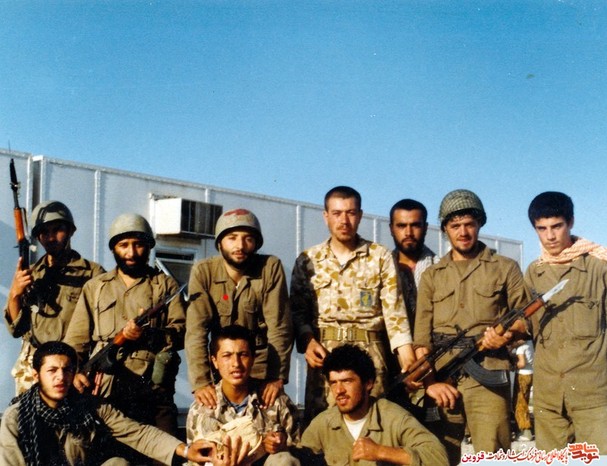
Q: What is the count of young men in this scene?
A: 10